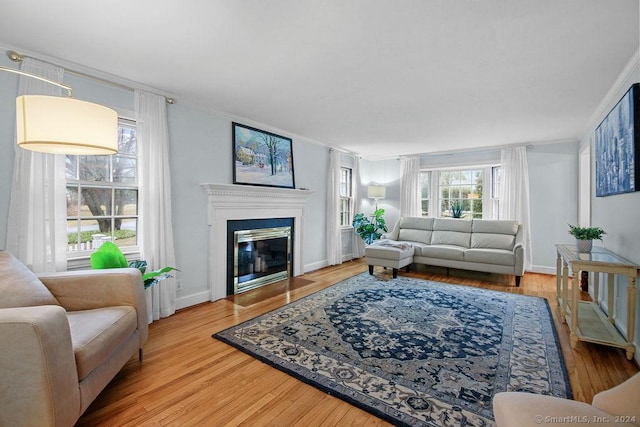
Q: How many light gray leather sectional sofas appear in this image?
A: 1